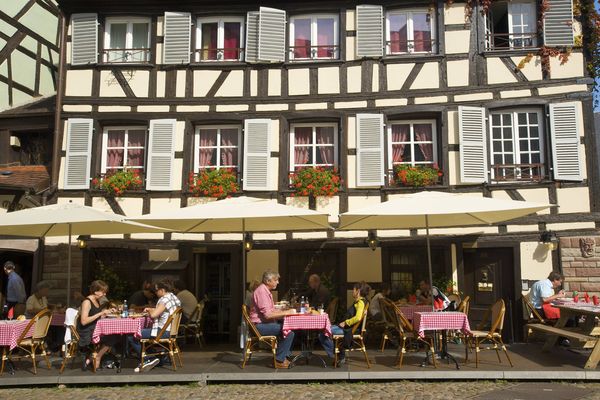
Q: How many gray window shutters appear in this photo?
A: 12